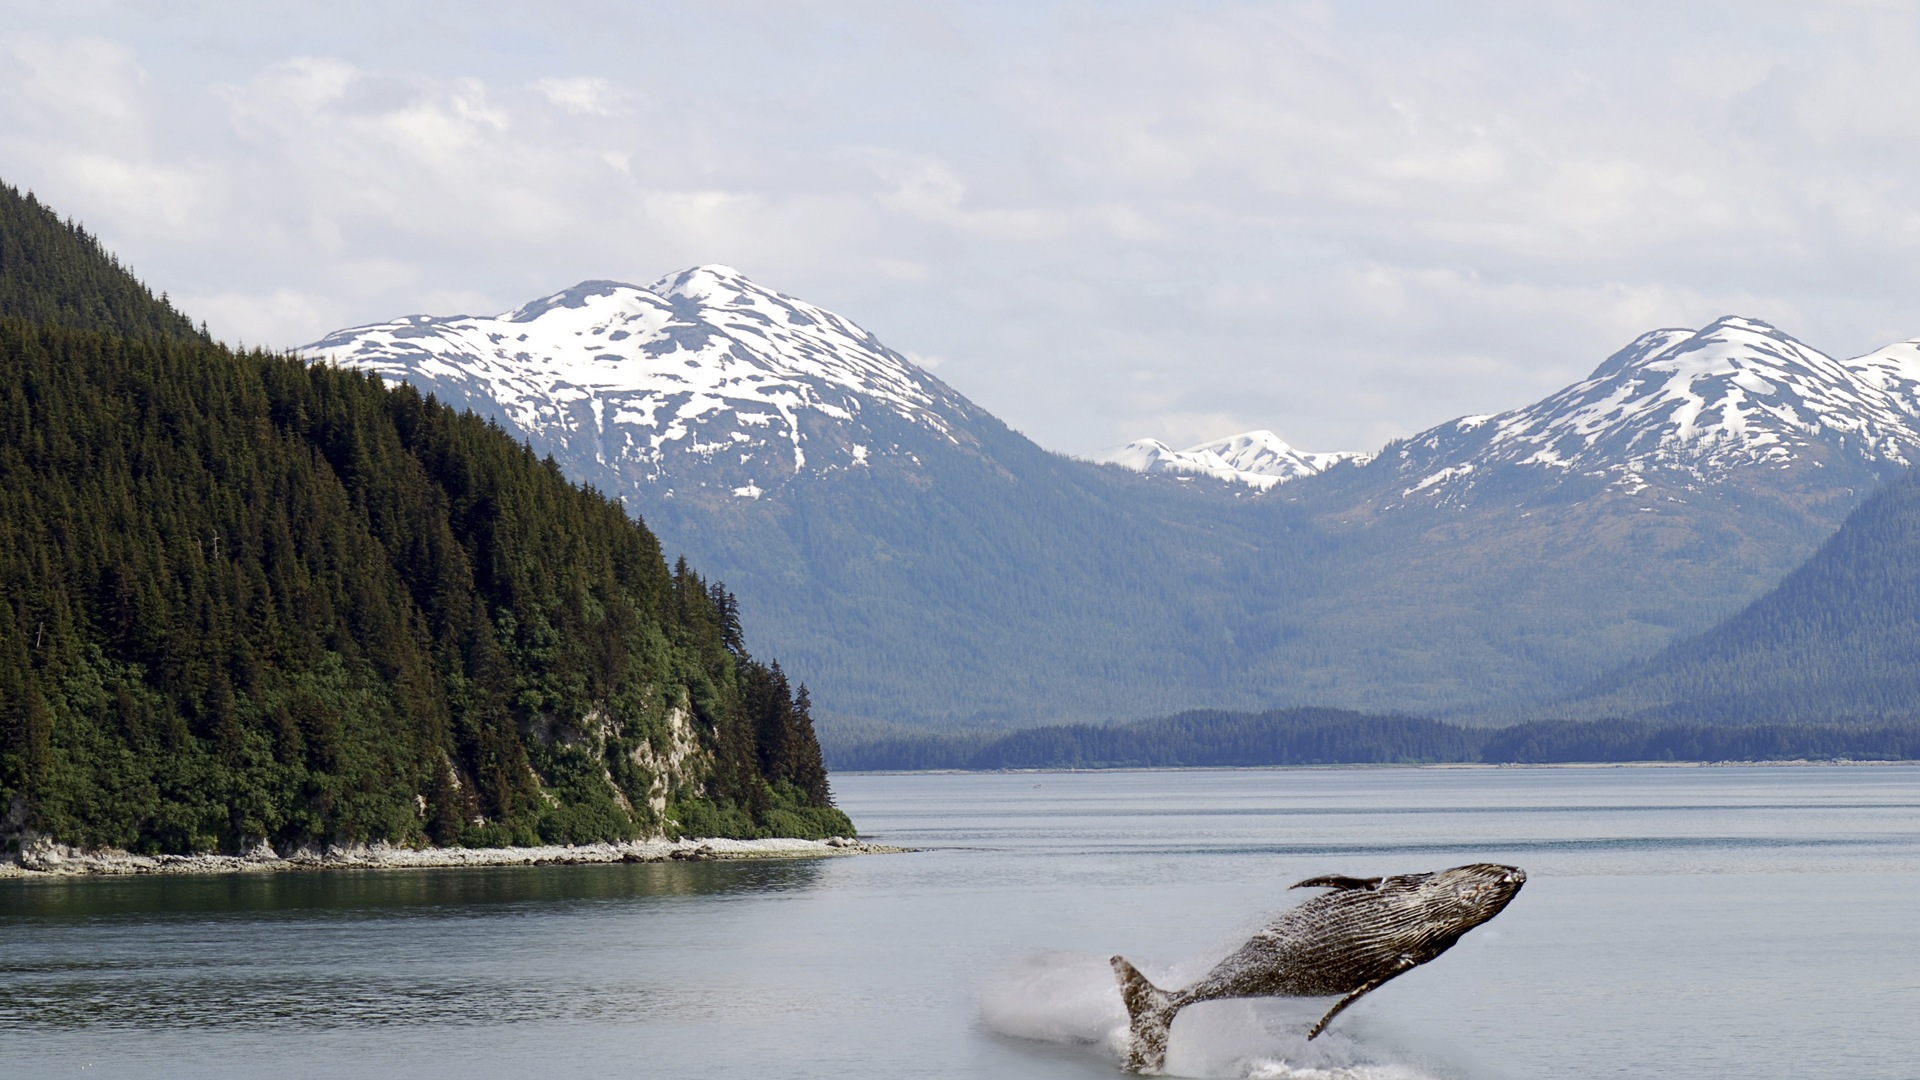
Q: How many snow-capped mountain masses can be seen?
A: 3